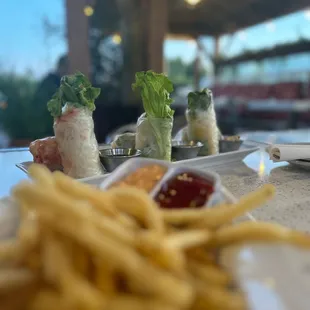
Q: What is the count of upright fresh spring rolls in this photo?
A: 3